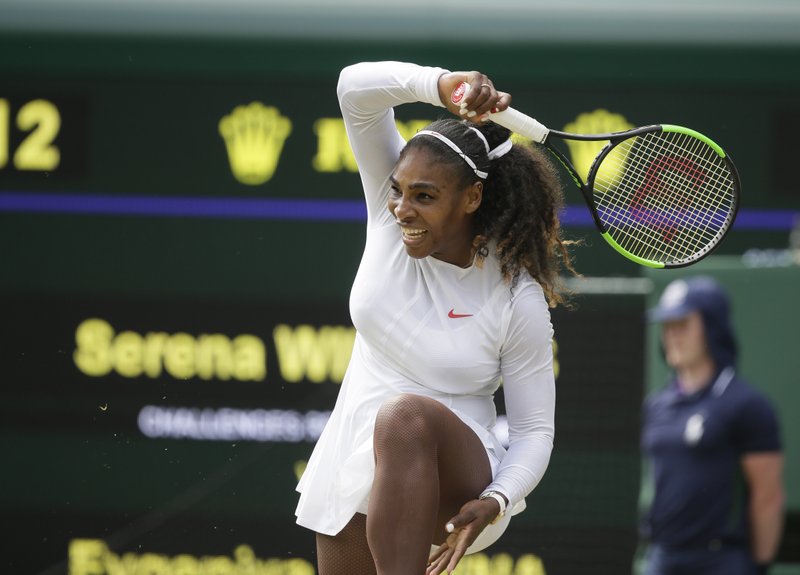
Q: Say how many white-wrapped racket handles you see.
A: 1